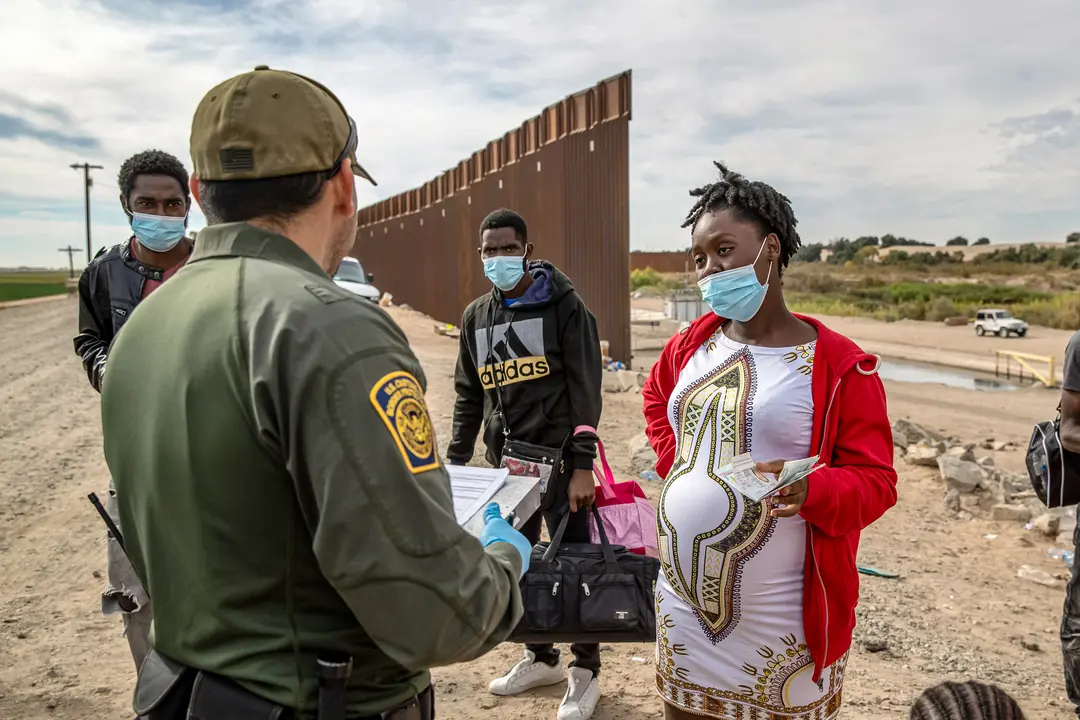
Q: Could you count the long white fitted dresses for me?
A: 1